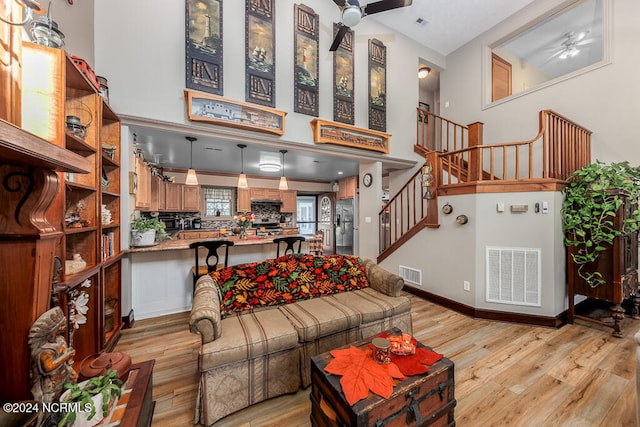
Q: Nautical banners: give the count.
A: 5